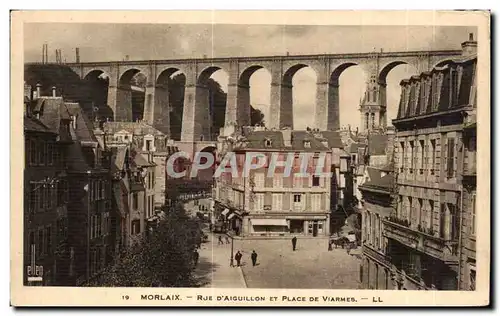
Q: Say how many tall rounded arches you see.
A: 9